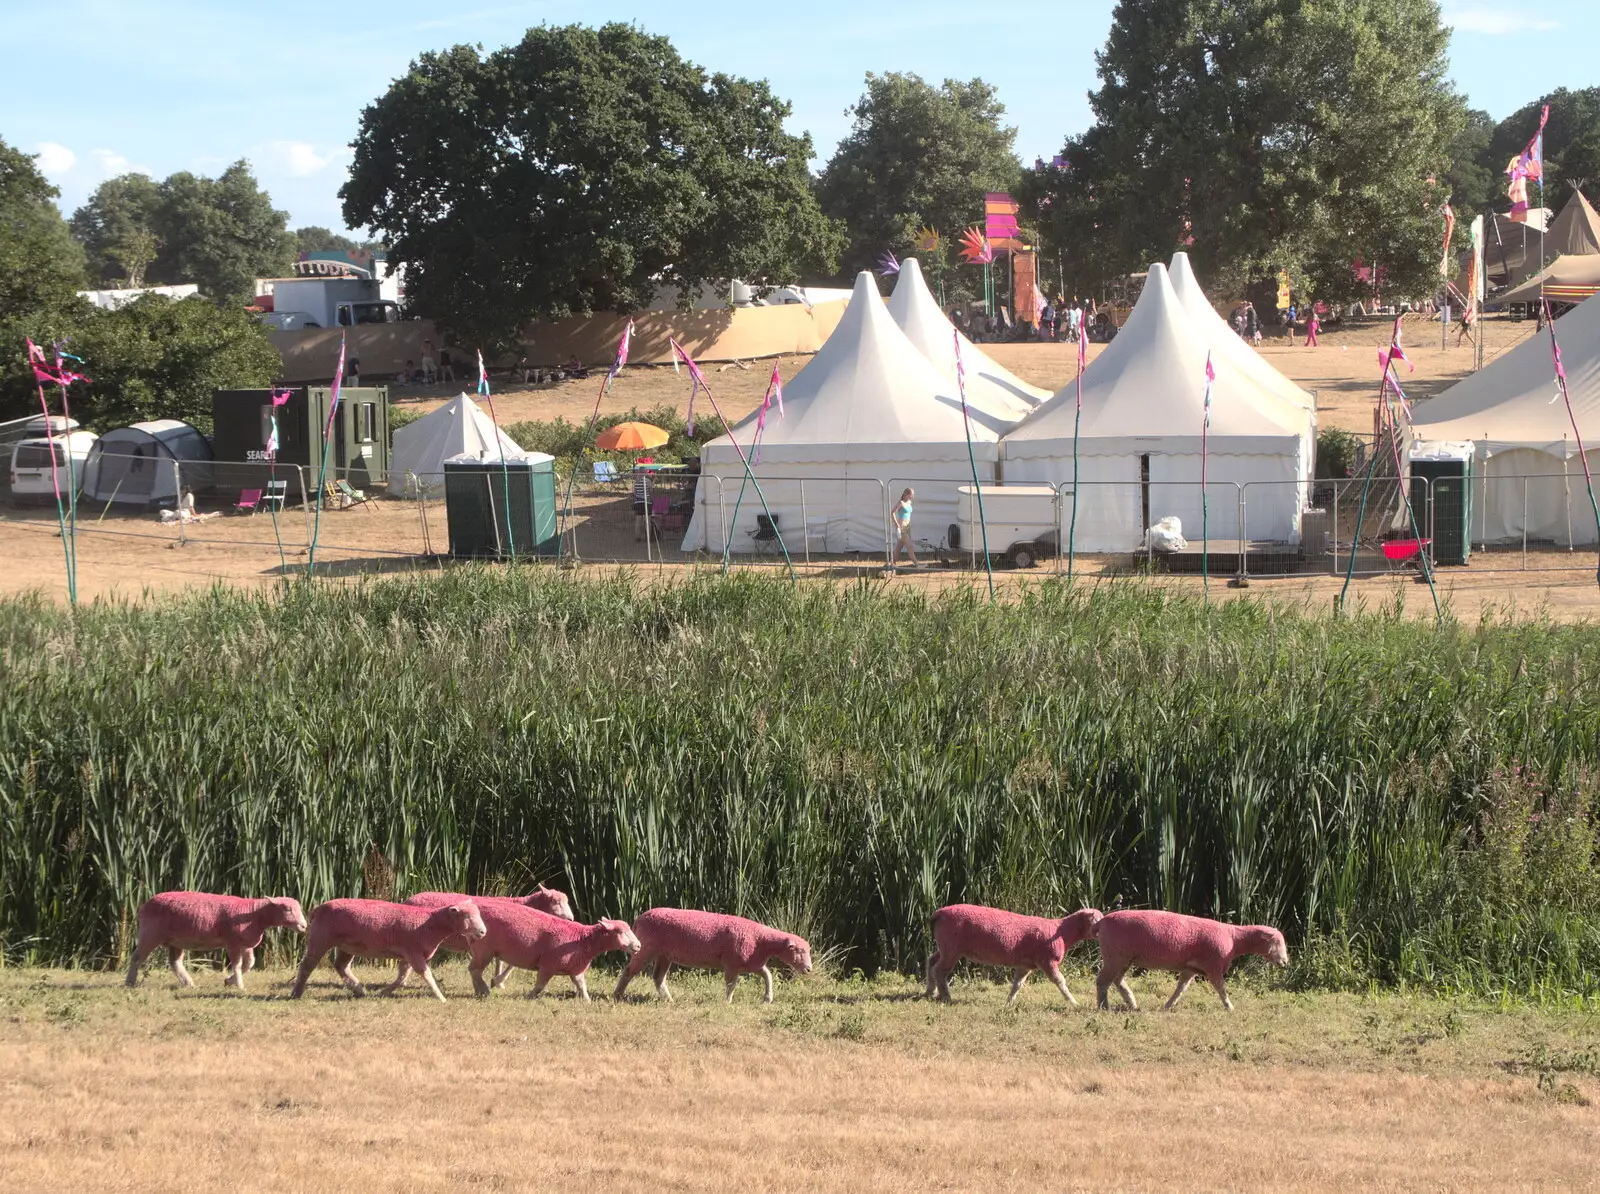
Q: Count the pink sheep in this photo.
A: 7